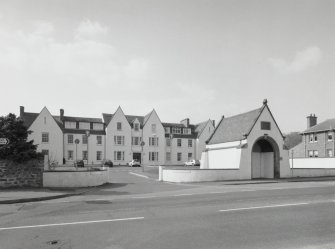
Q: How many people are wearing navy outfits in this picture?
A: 0